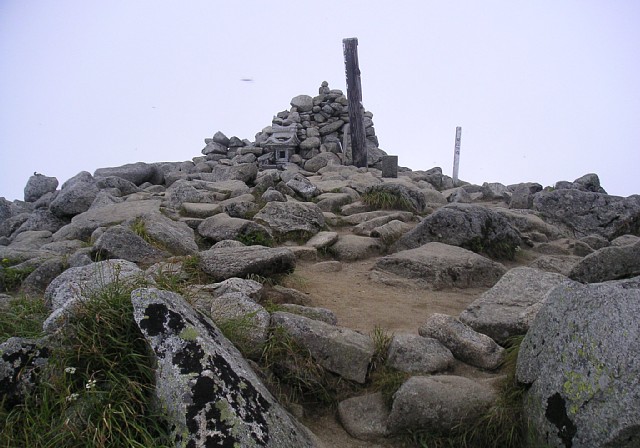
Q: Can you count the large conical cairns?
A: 1